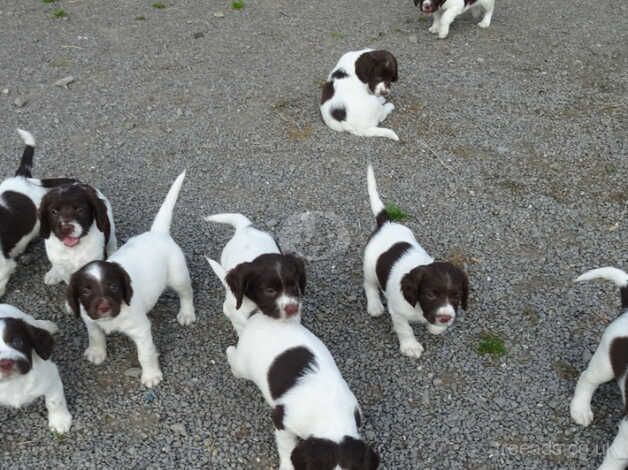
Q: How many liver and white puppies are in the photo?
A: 10